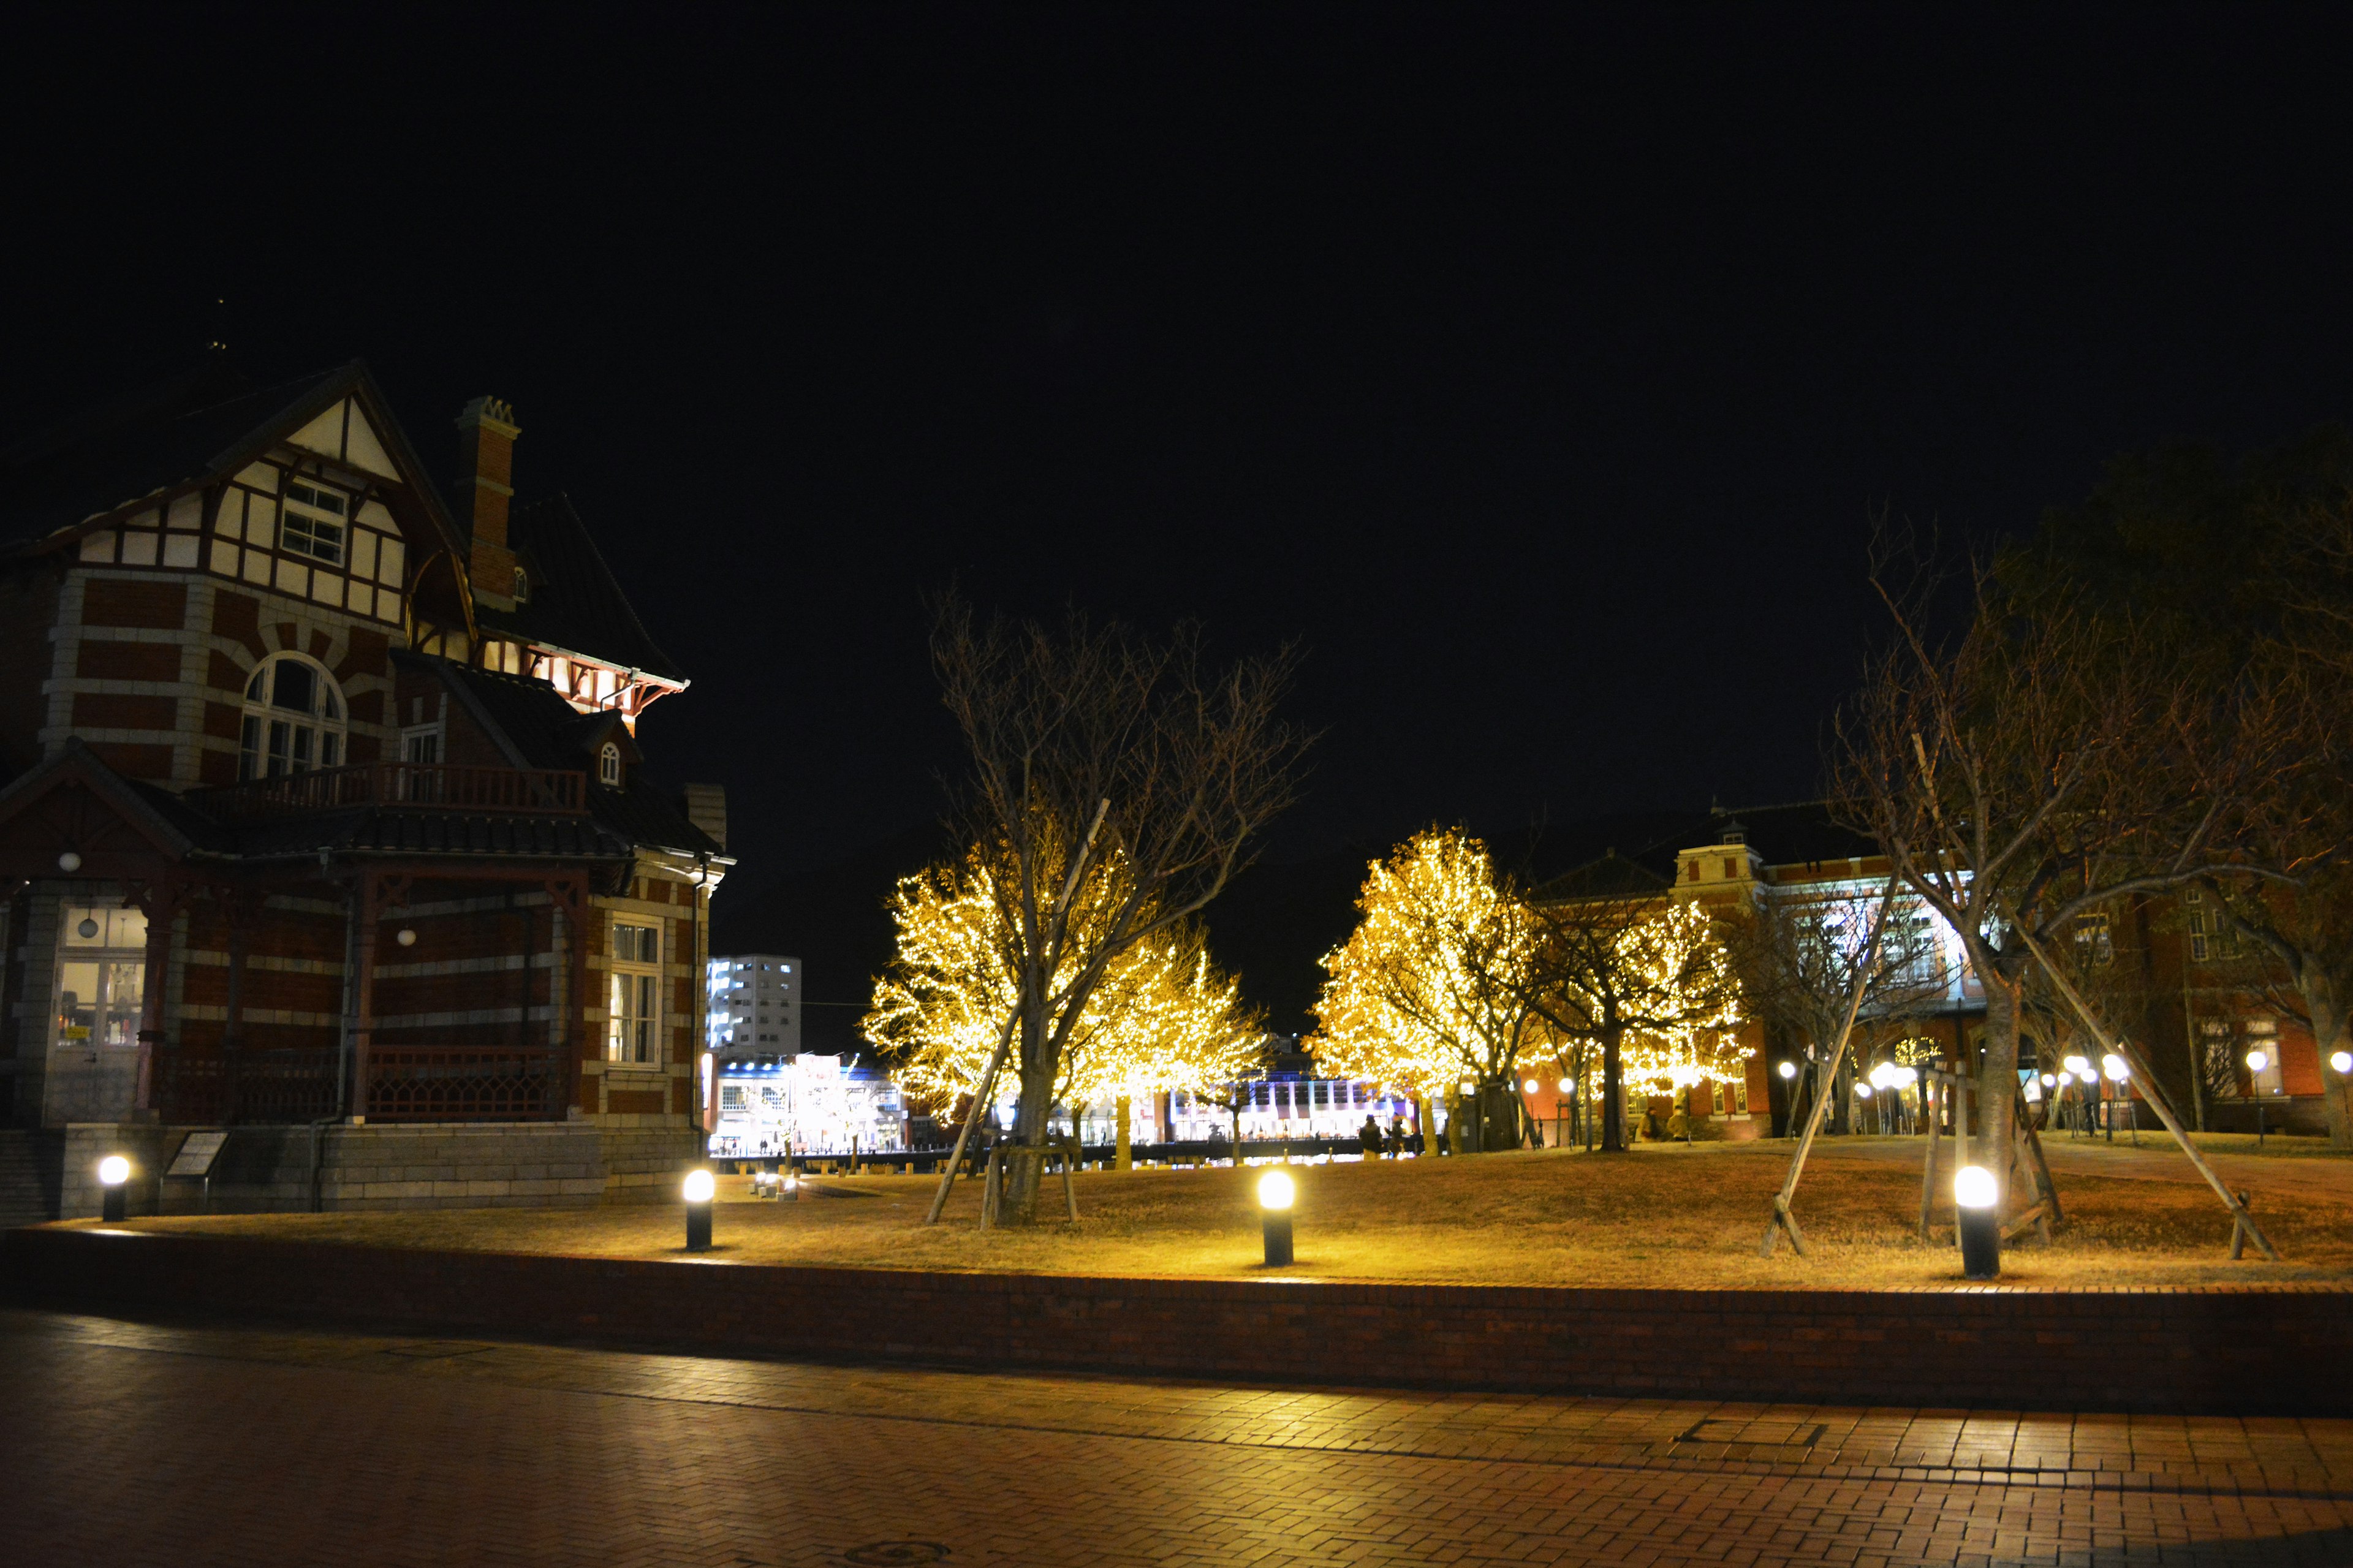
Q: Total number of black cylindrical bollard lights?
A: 4